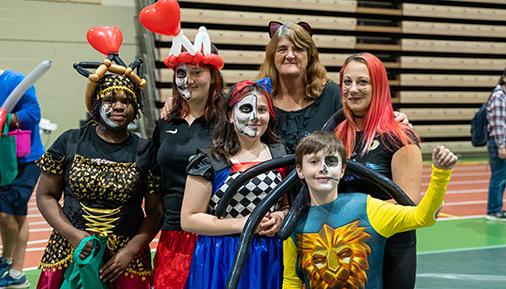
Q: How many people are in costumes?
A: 6